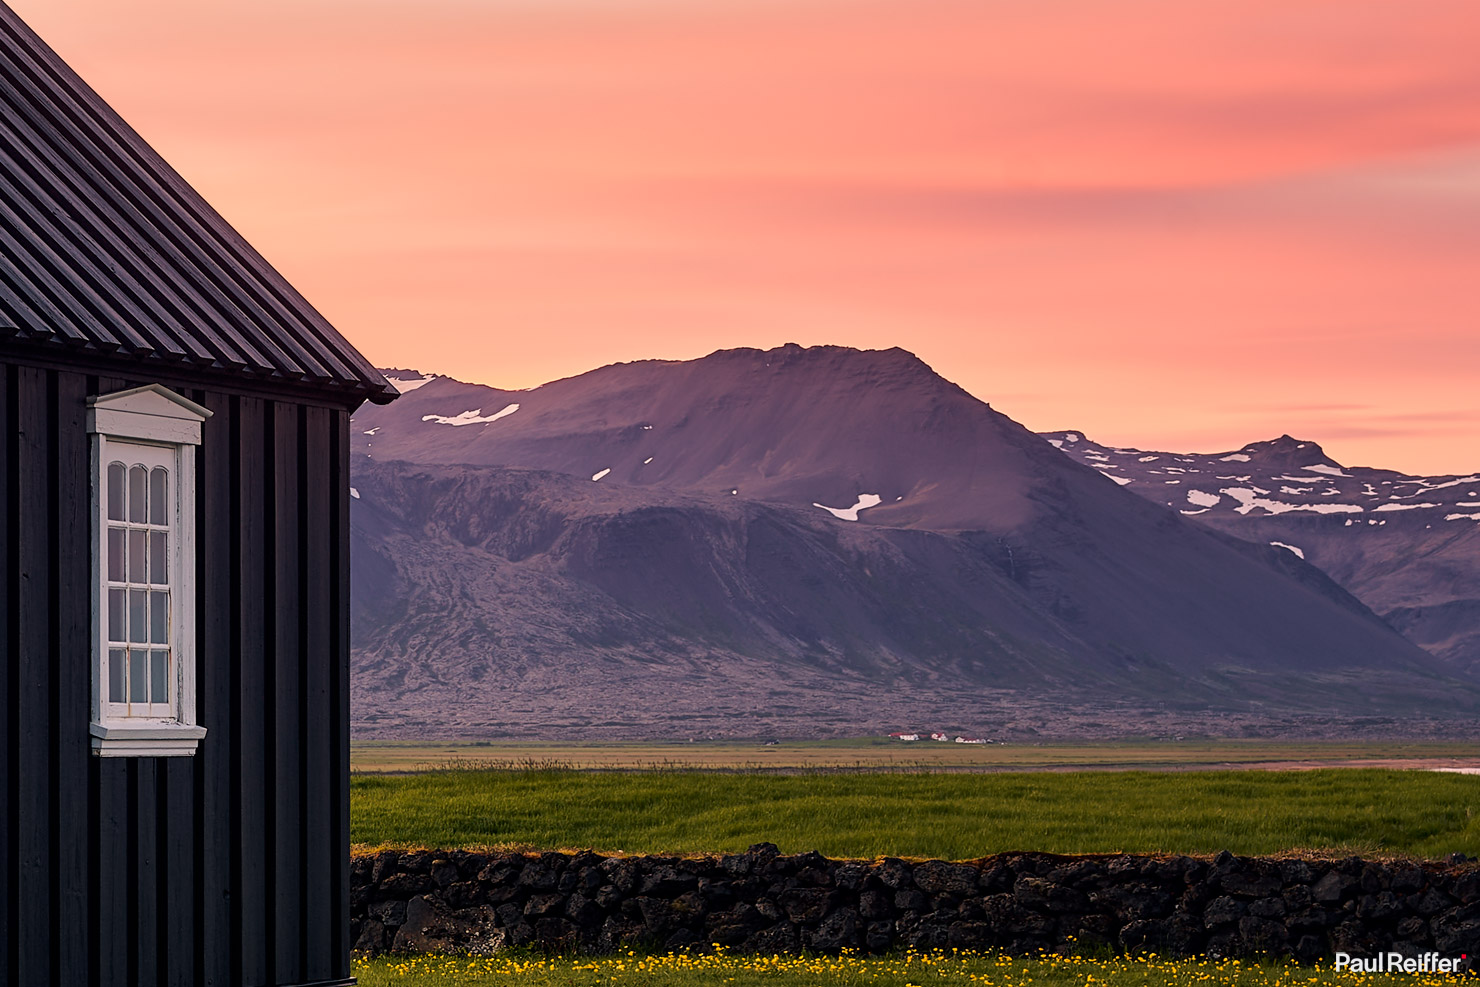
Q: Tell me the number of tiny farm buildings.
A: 3